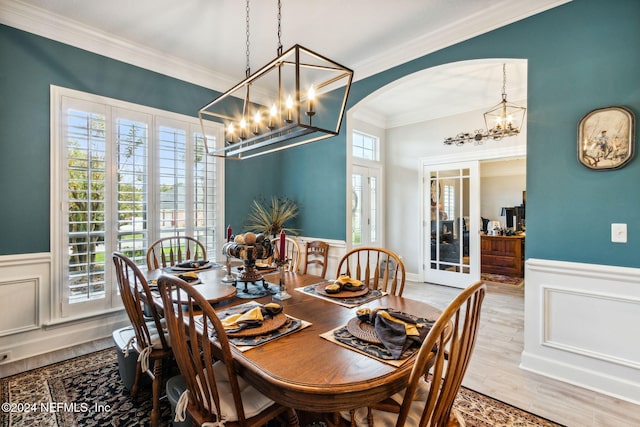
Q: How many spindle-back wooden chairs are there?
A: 6